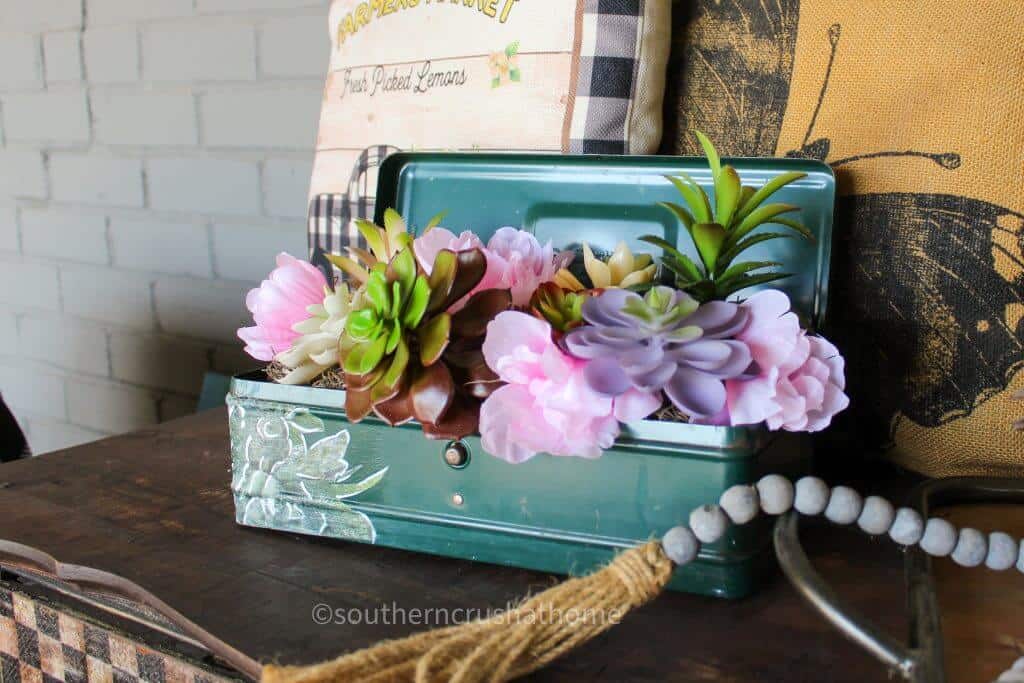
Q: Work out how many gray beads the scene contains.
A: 12